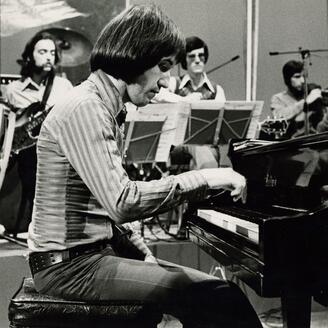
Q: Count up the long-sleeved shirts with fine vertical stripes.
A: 1